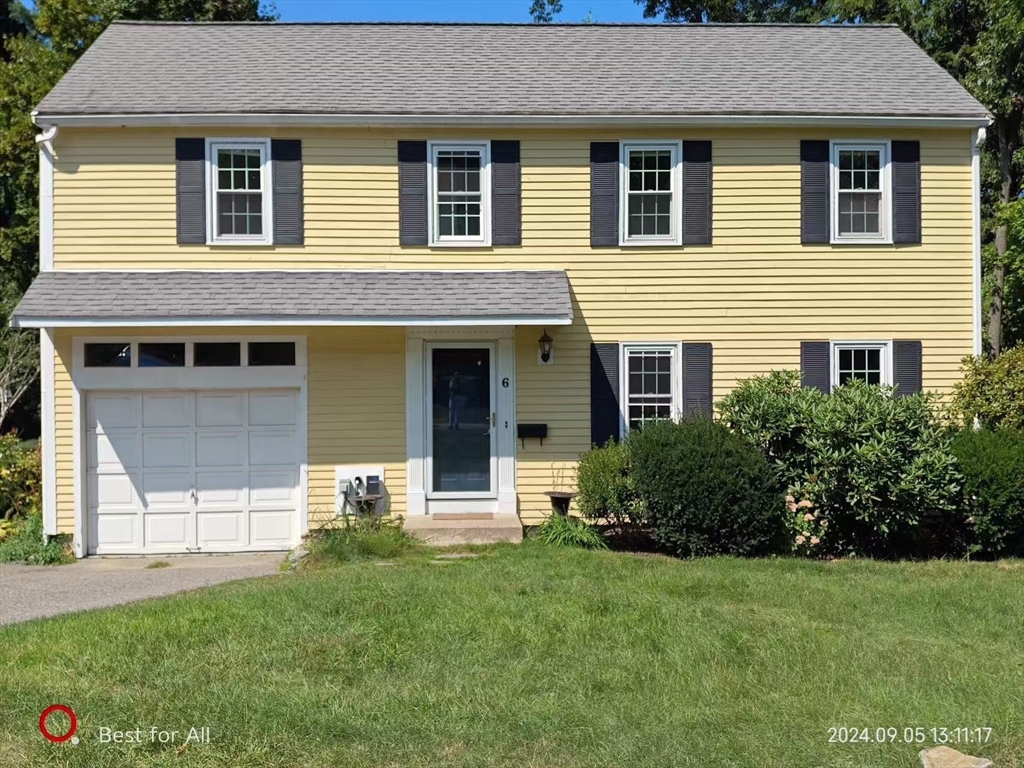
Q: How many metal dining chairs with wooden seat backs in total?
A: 0